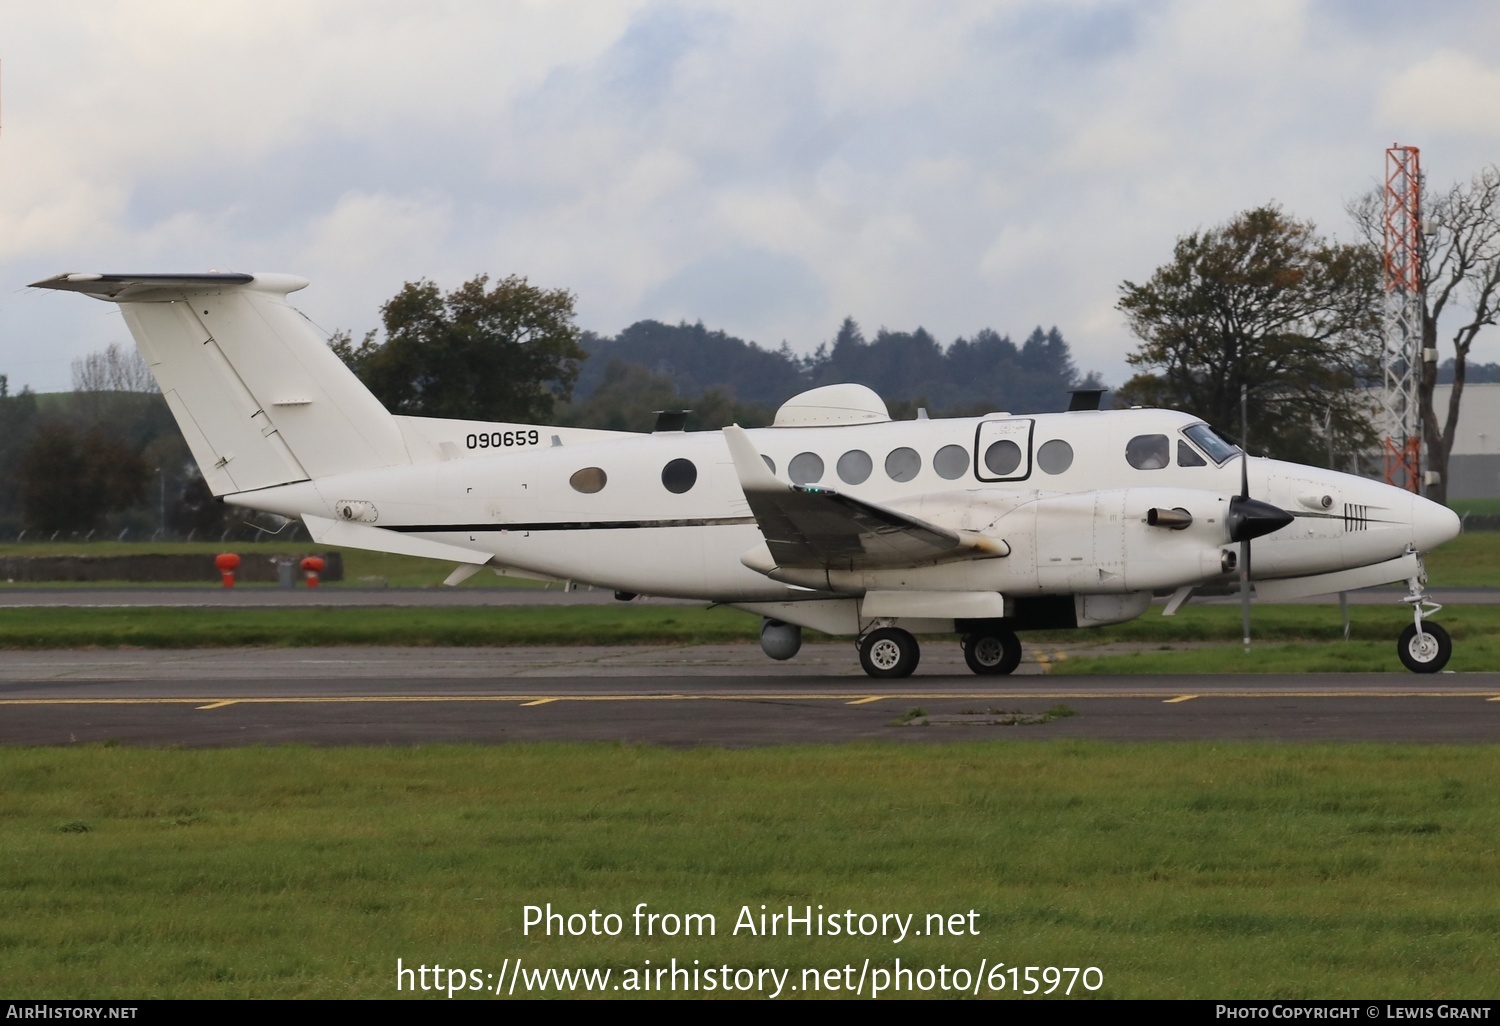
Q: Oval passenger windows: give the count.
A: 9